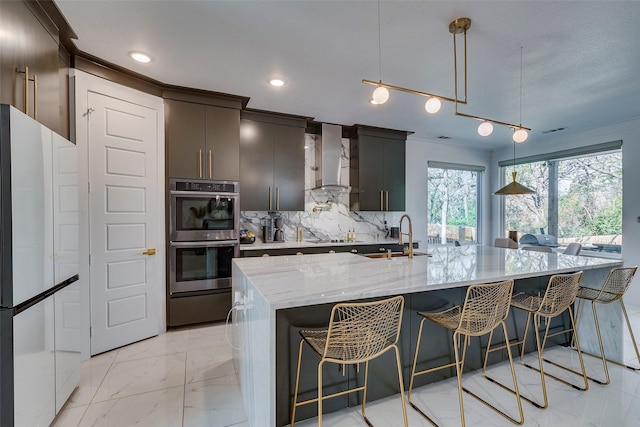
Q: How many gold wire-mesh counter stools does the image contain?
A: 4